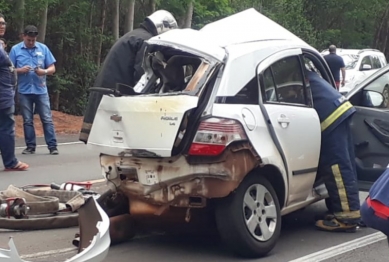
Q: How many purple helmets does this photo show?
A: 0